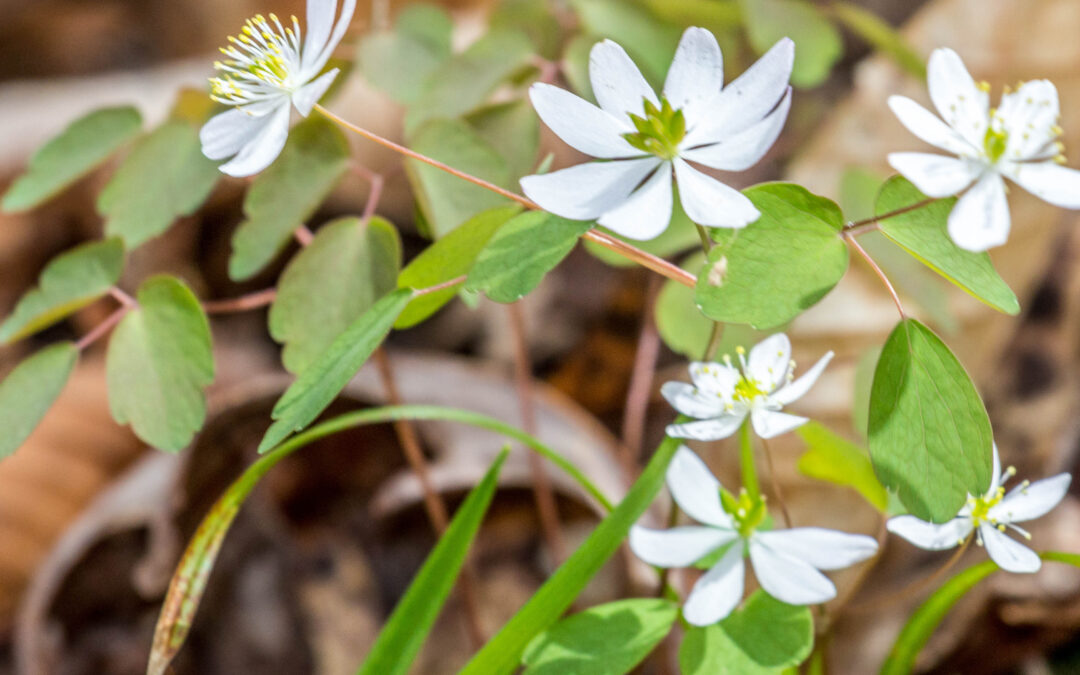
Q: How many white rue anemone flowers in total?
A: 6